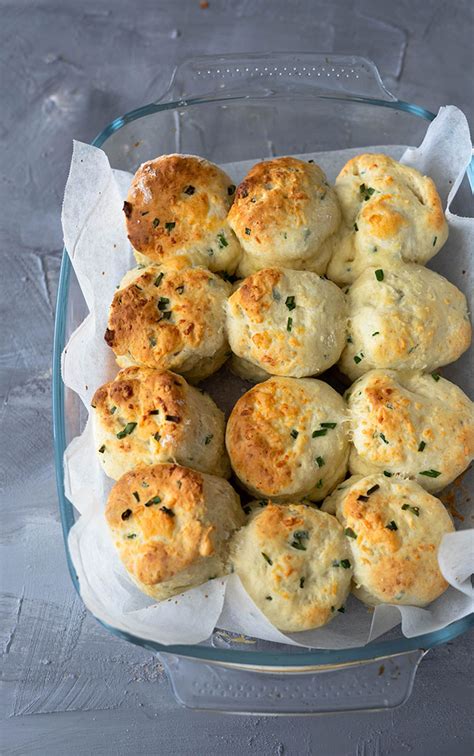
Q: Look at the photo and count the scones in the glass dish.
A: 12